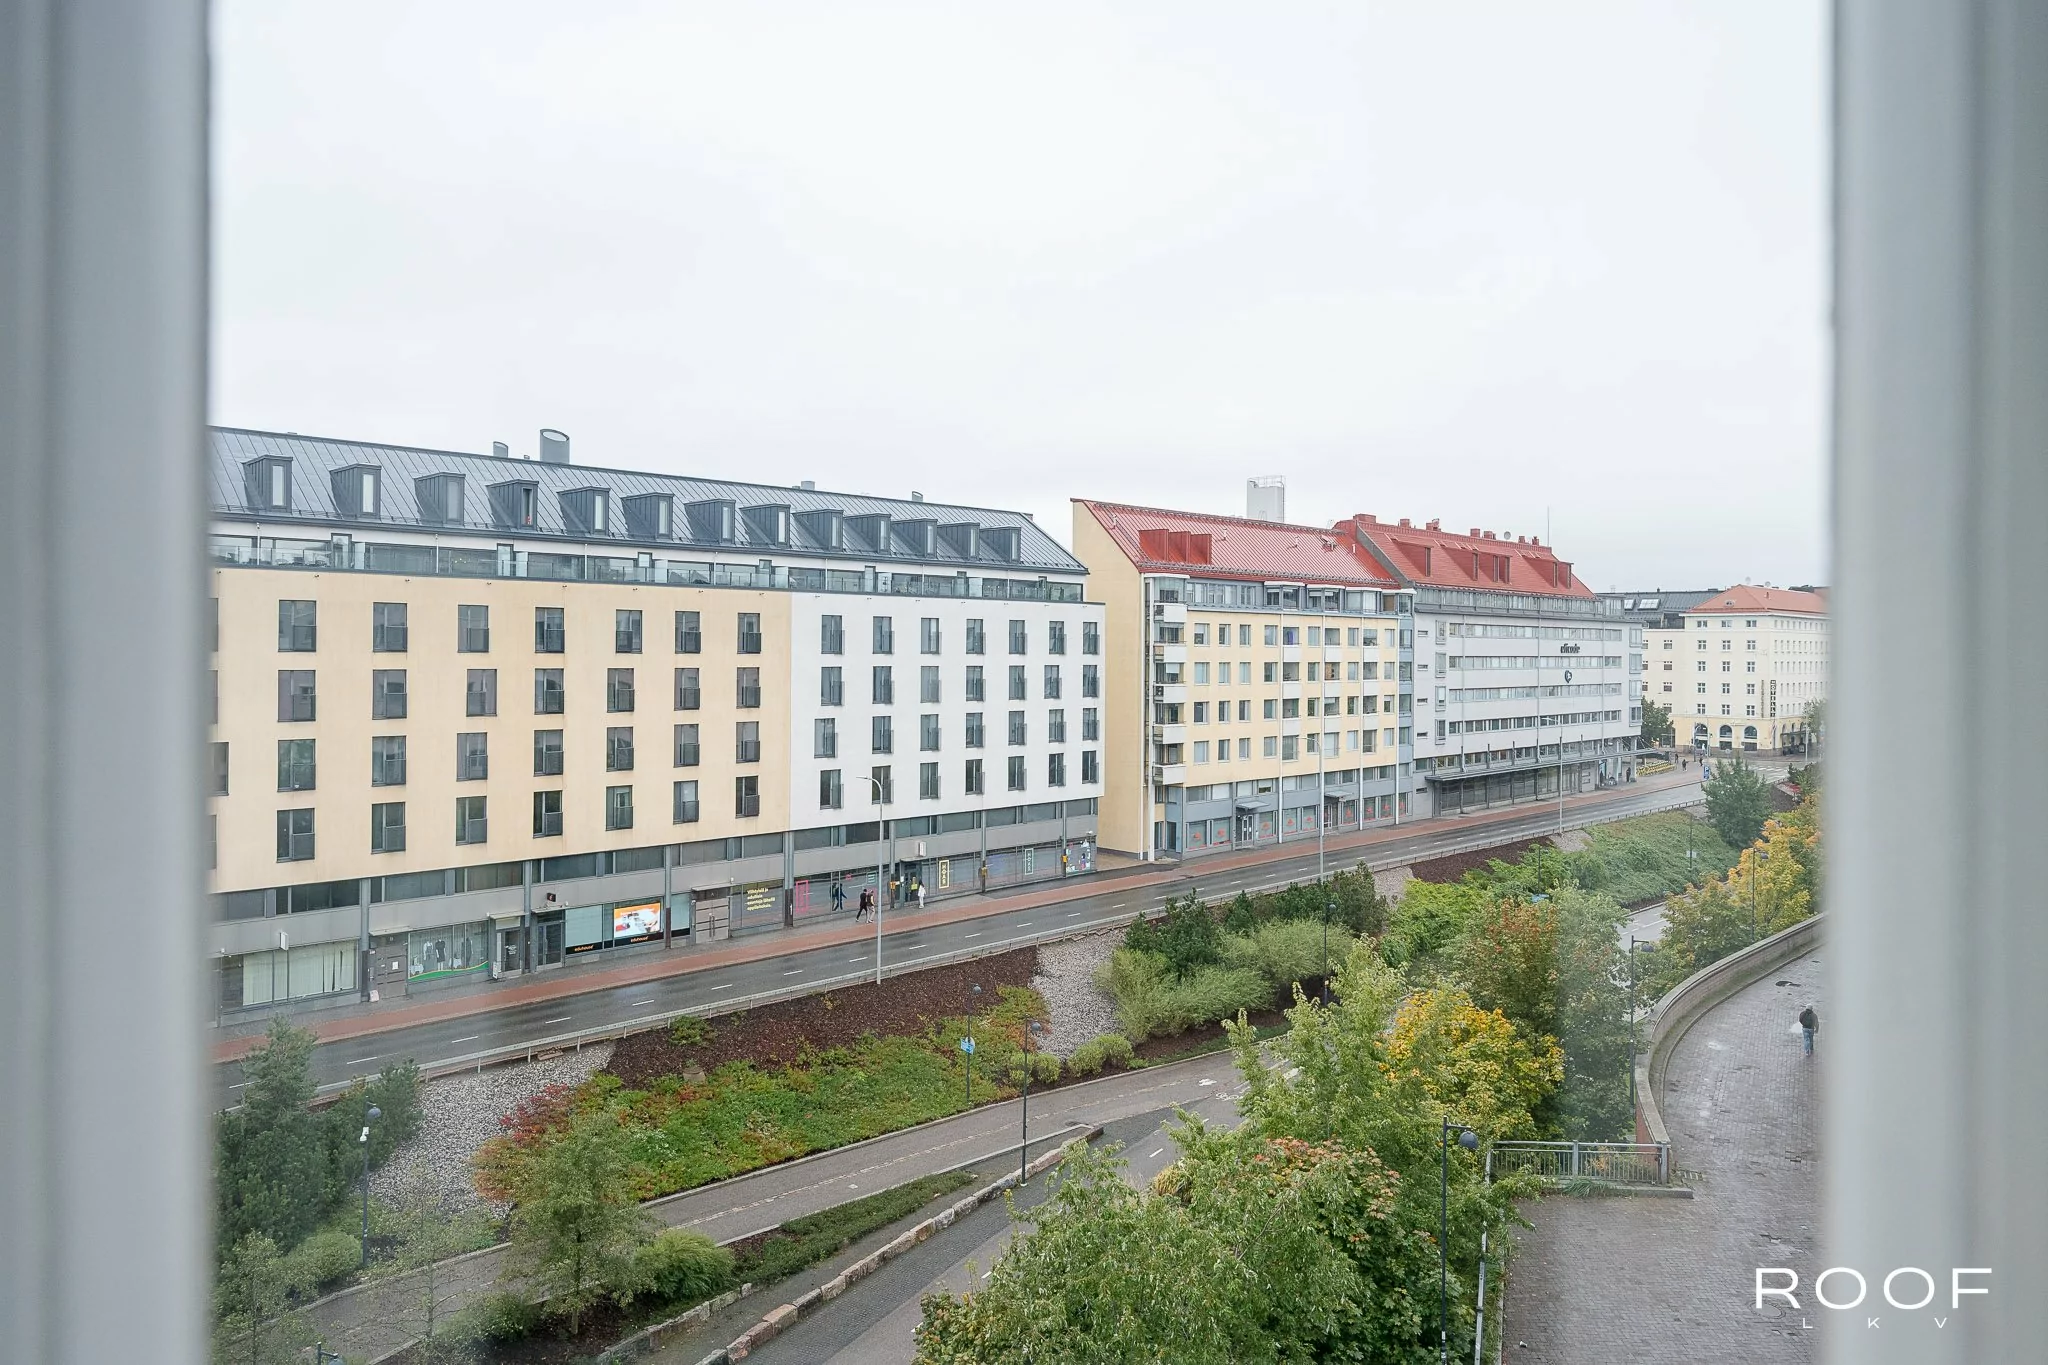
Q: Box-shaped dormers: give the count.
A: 13